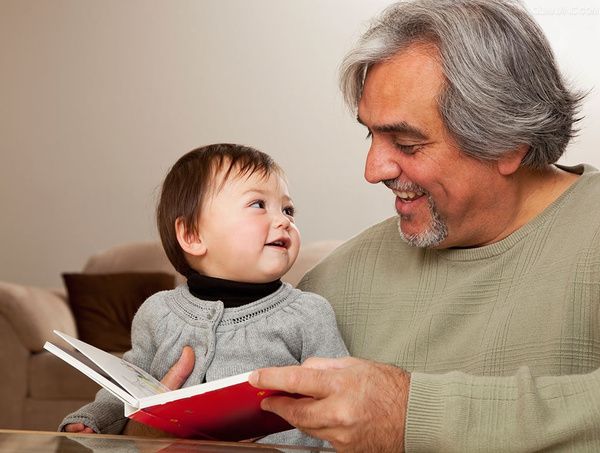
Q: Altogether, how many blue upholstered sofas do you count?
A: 0